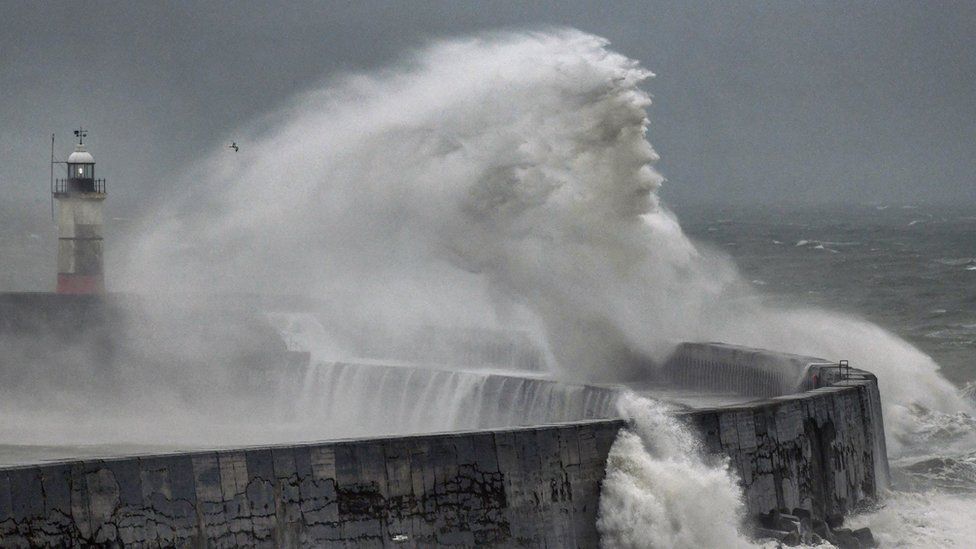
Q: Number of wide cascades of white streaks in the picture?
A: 1